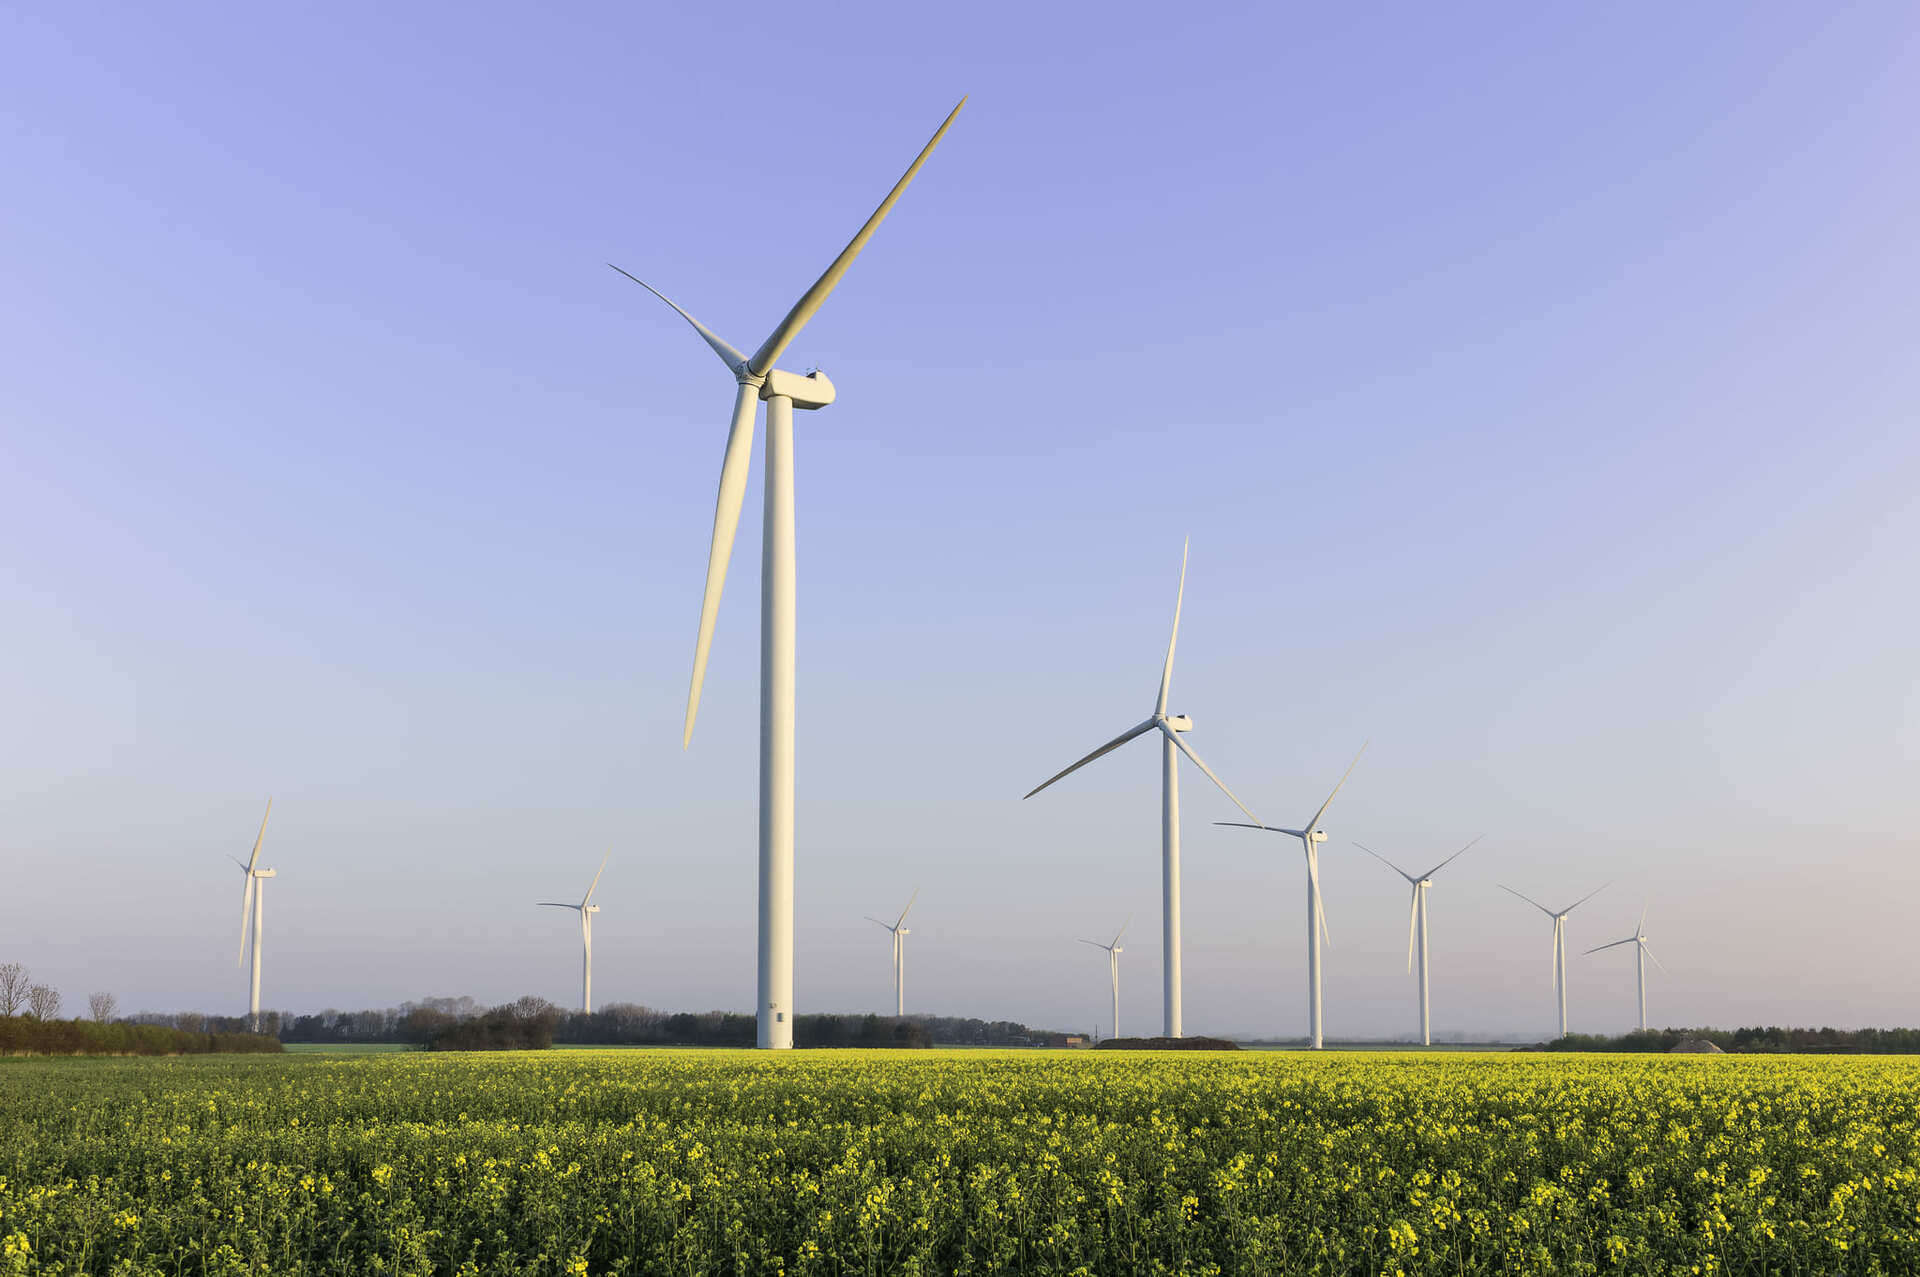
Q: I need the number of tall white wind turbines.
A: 10